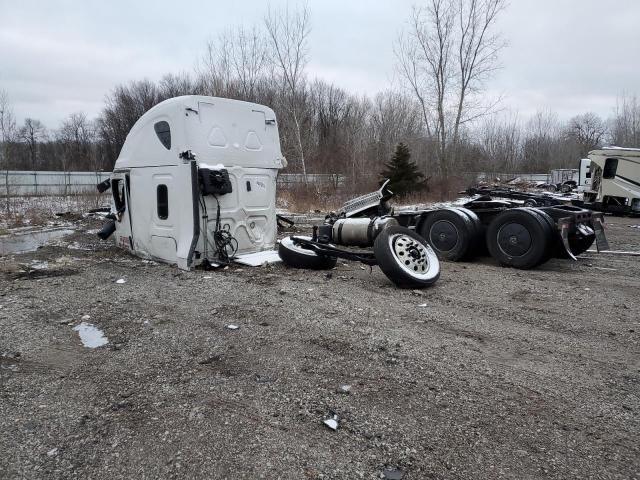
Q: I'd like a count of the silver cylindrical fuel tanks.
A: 1